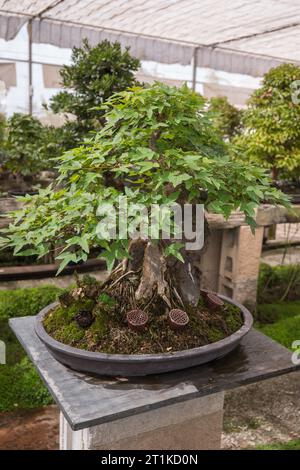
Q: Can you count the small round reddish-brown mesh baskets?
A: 3